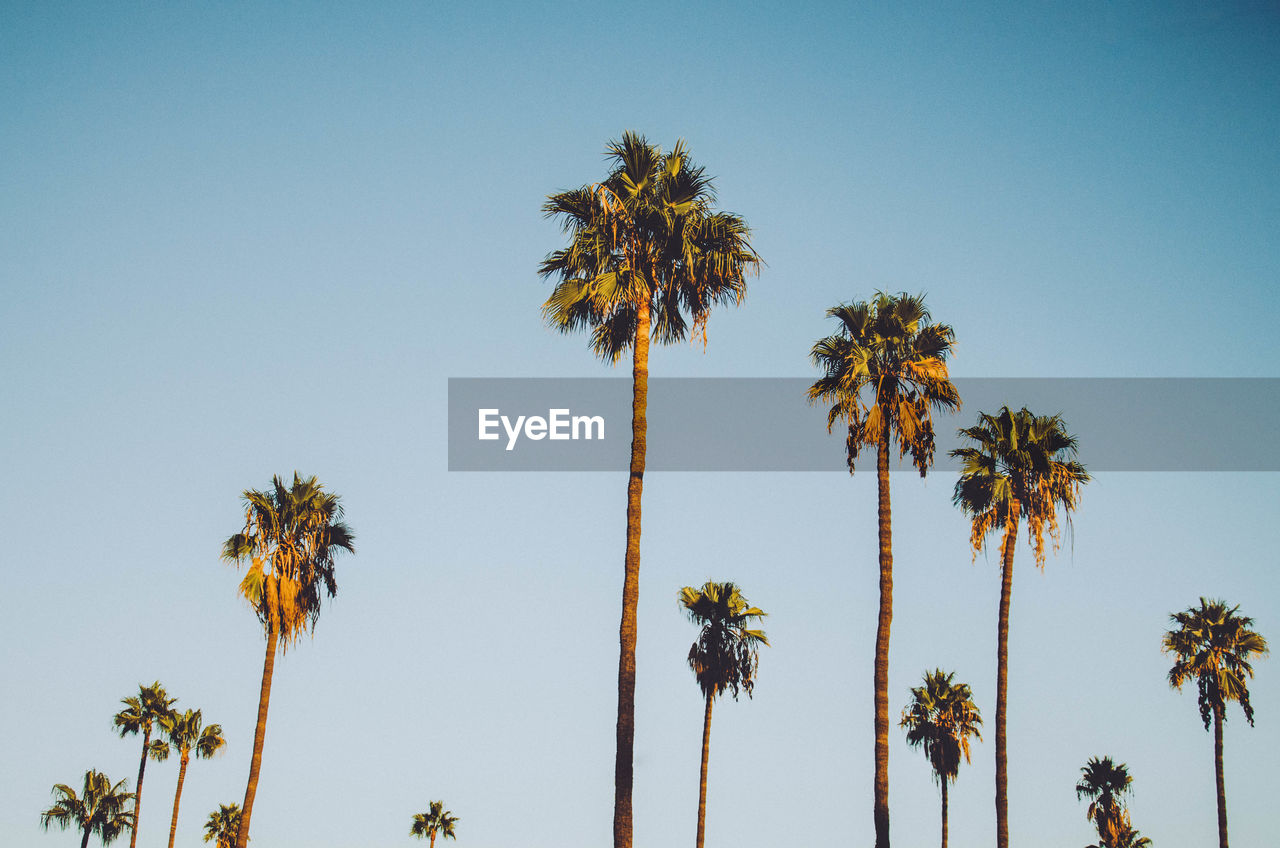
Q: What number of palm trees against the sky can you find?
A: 13